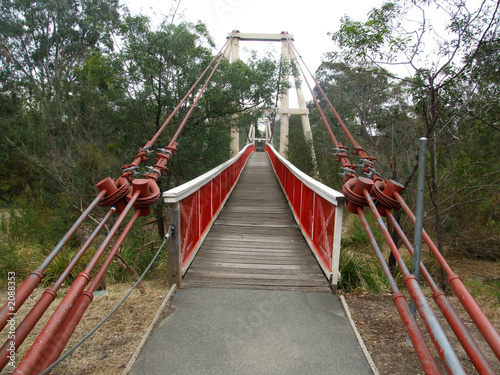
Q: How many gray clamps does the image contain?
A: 8